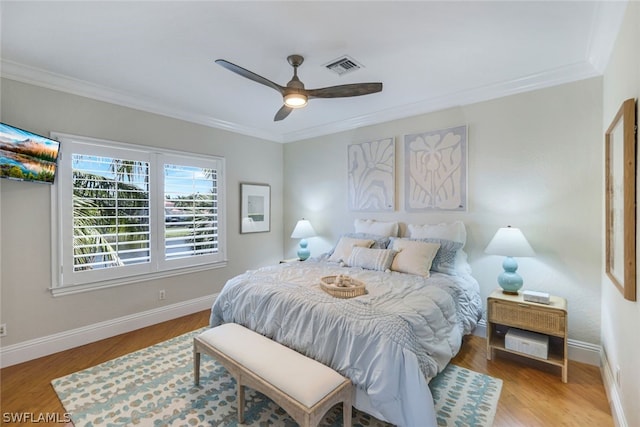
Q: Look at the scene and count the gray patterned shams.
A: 2